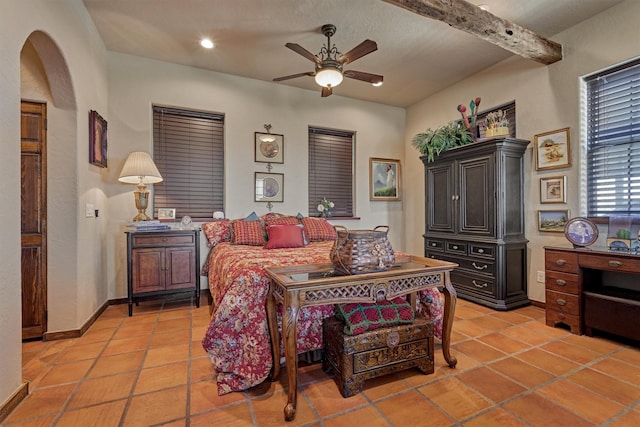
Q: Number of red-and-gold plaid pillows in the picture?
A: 3